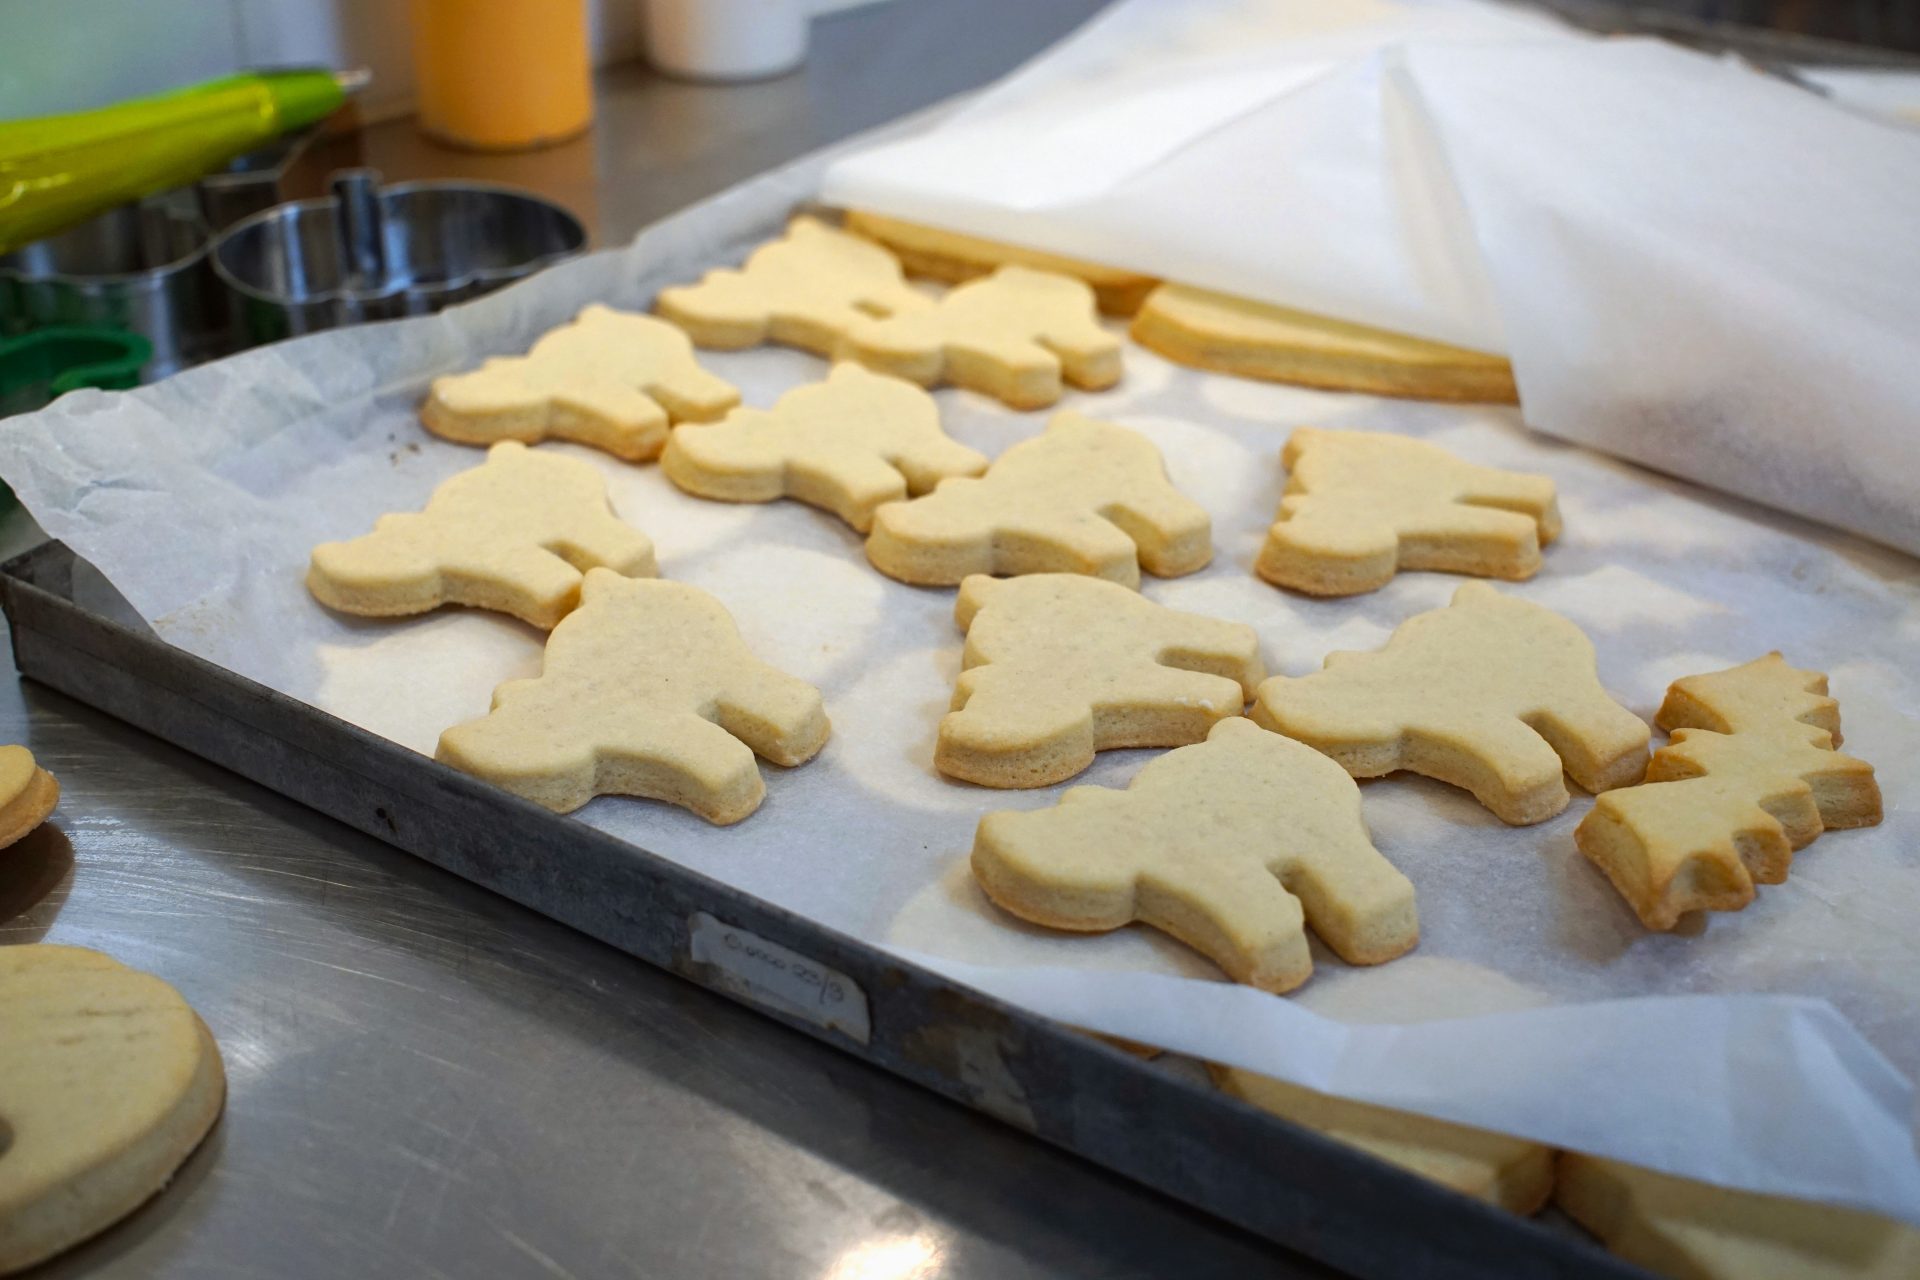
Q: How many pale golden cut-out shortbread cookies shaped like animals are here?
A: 11